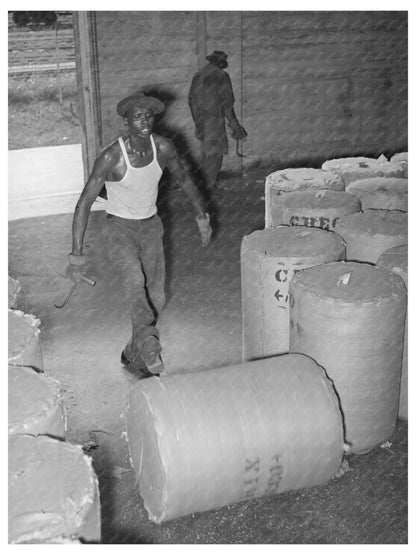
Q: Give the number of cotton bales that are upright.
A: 13